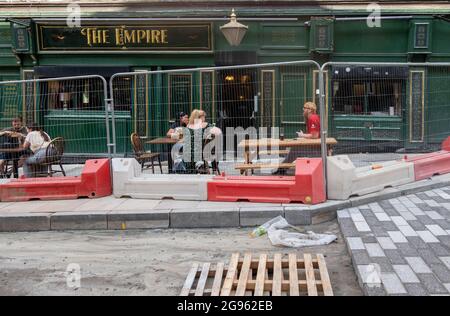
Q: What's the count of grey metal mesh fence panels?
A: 3